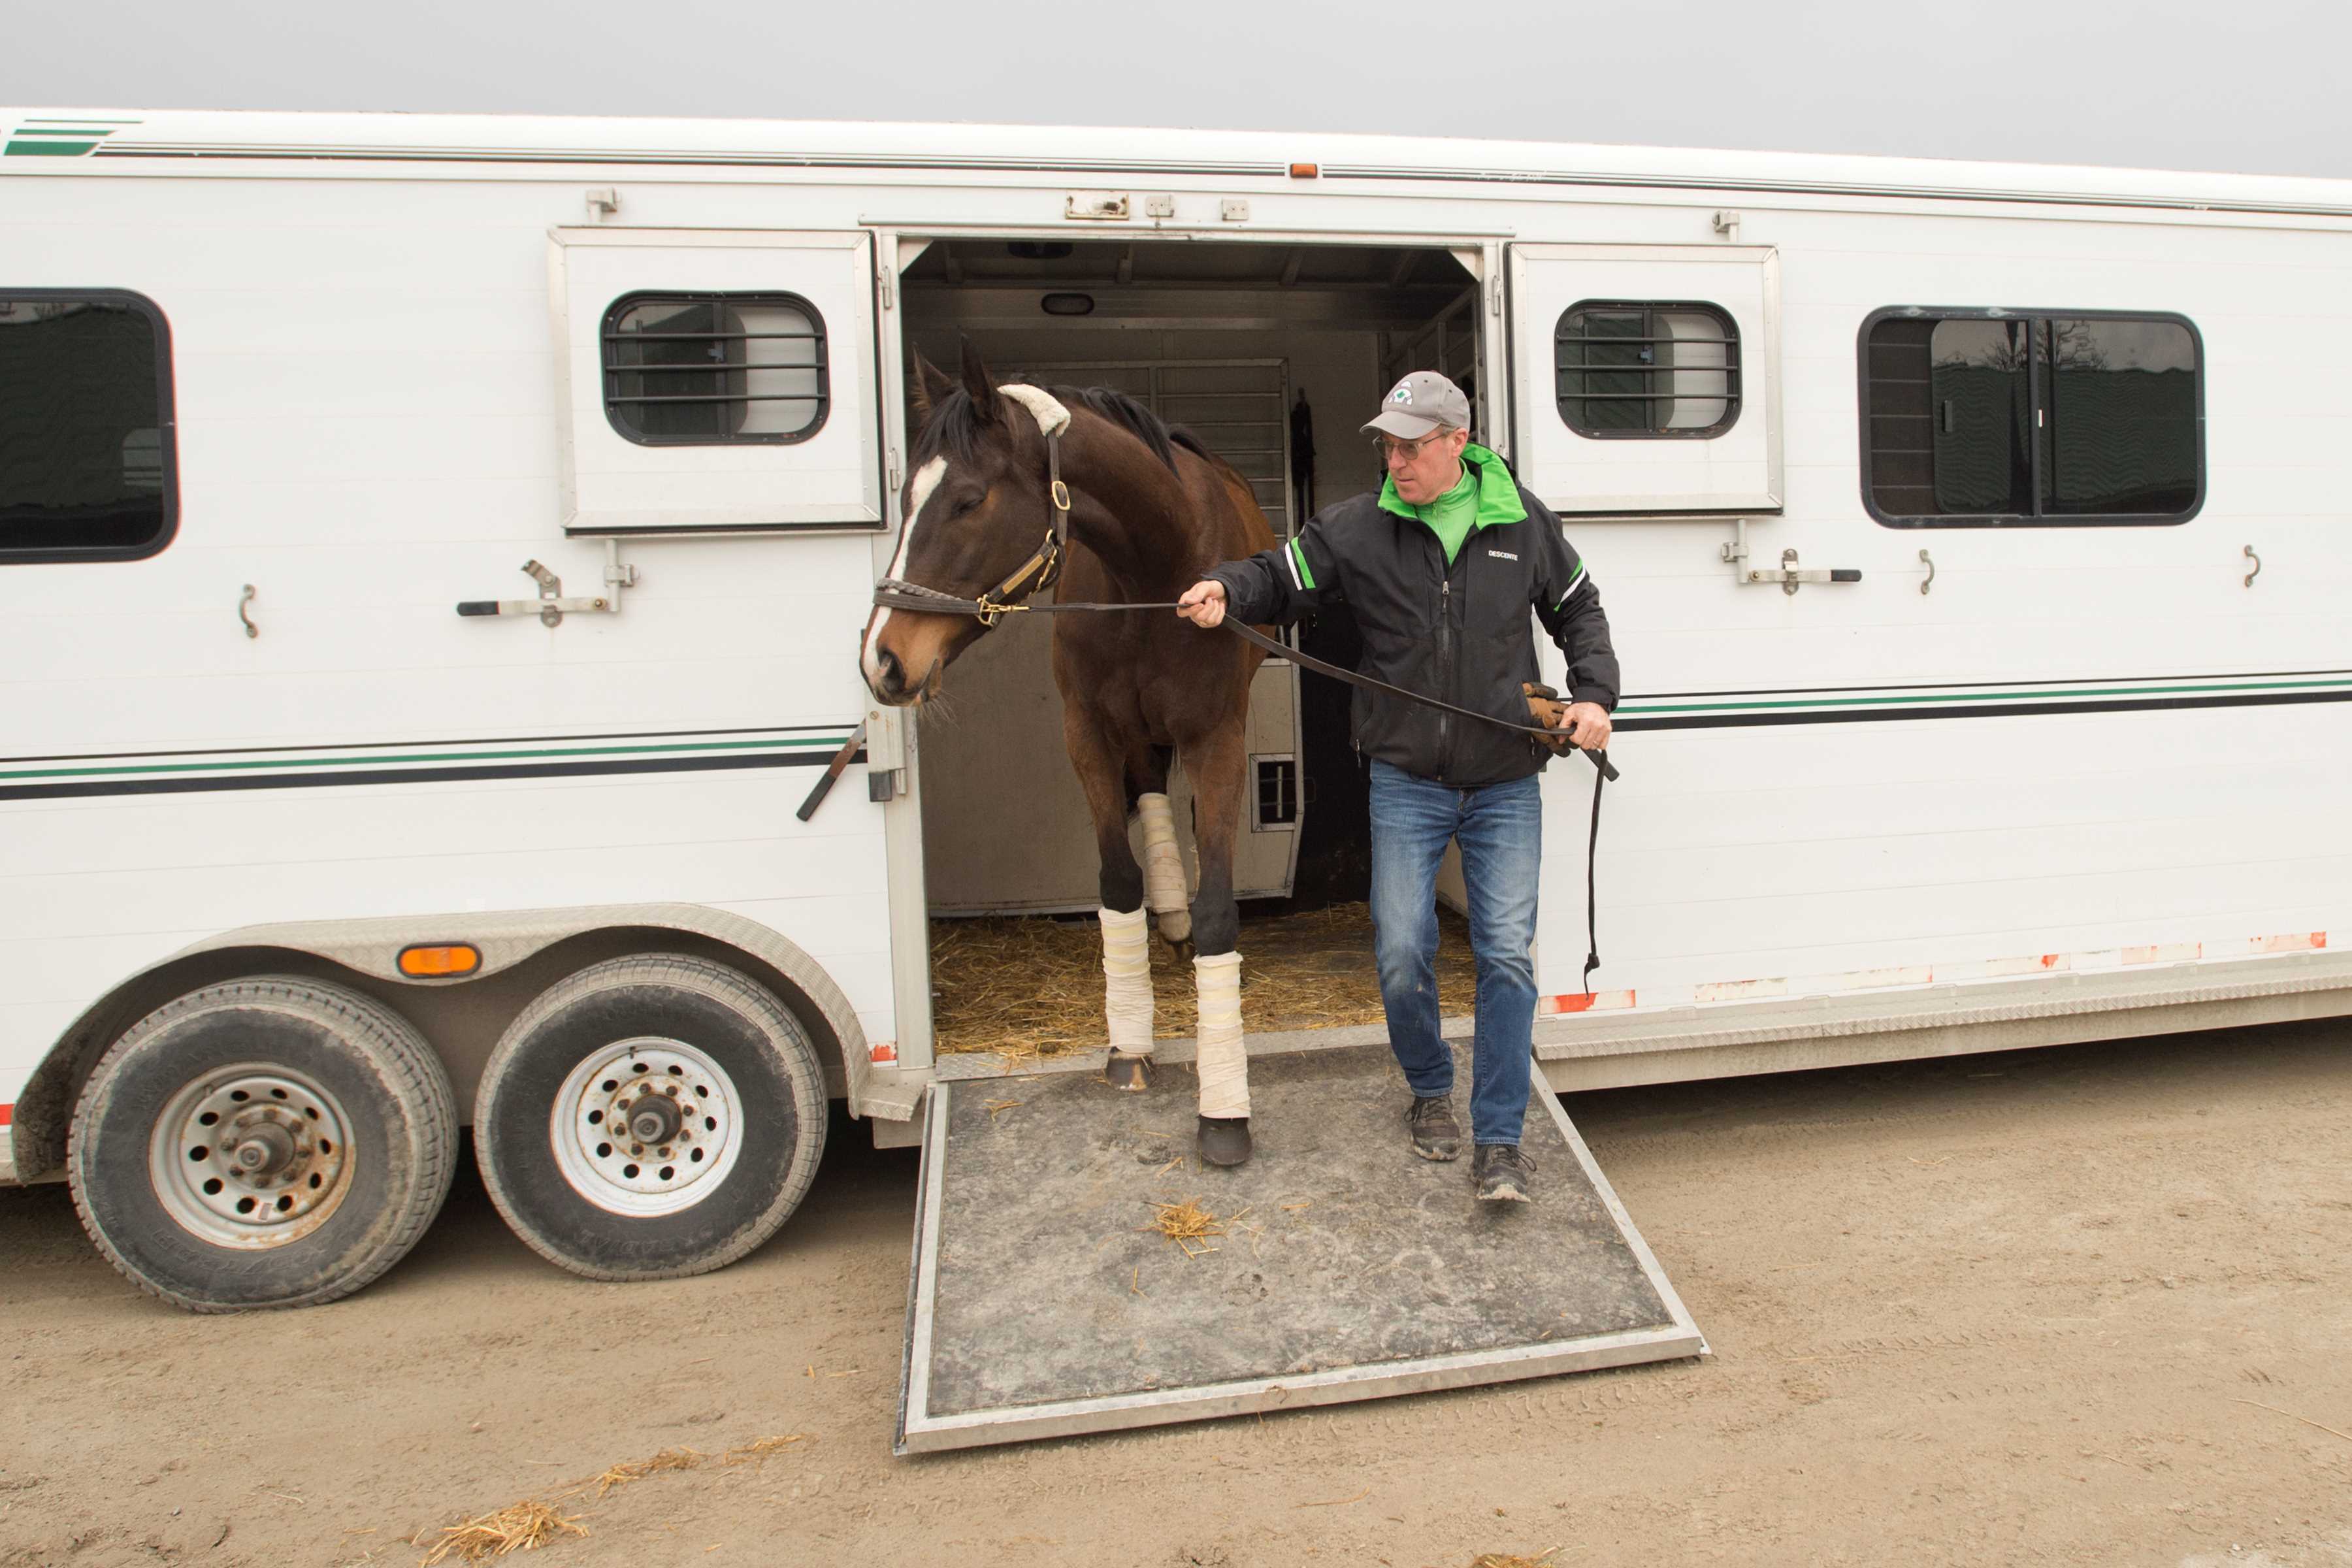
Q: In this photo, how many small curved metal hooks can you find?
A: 3